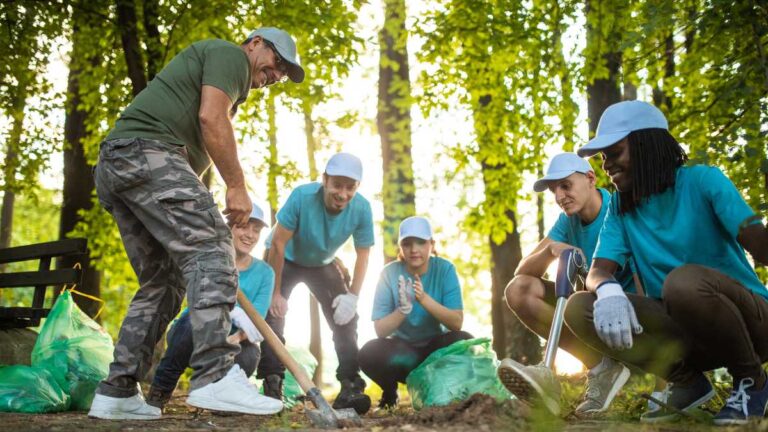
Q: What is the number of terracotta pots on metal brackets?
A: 0